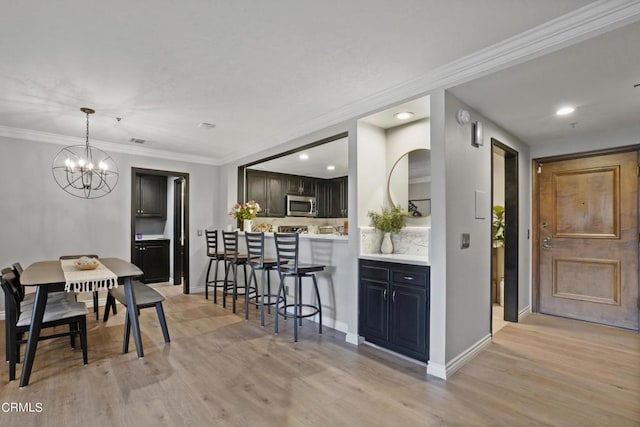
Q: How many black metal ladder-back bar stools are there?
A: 4